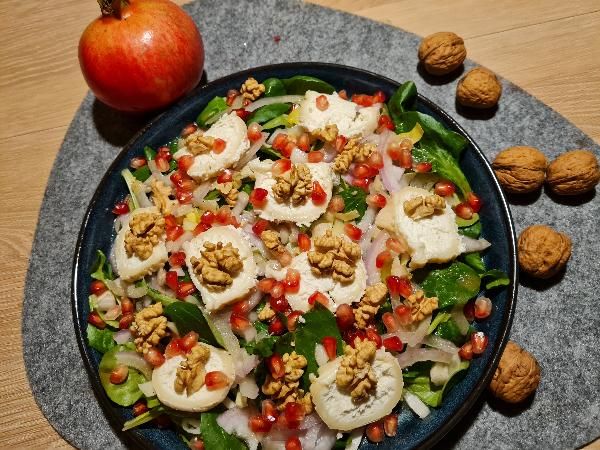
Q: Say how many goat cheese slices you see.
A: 9